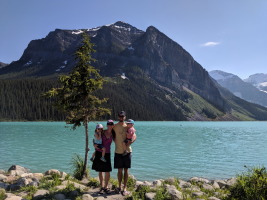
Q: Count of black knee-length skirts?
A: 1